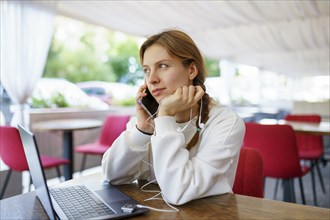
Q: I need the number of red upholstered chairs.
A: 5